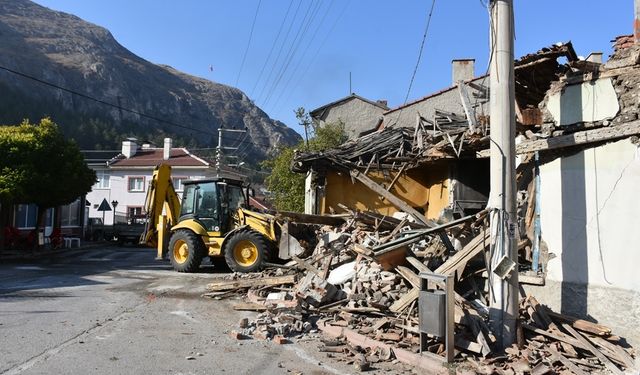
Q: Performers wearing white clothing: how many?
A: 0